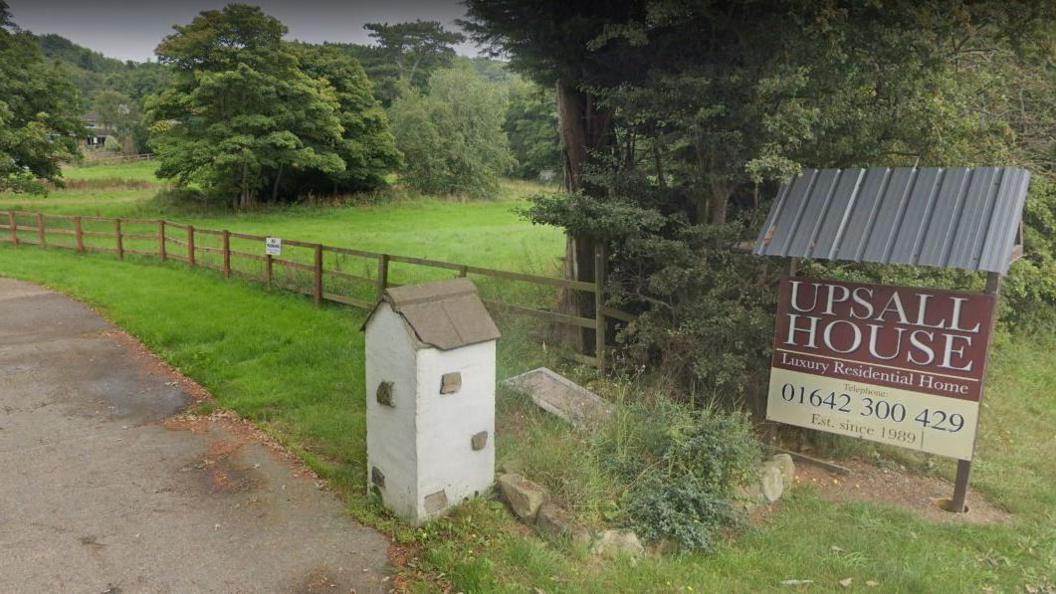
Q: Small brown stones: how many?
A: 5